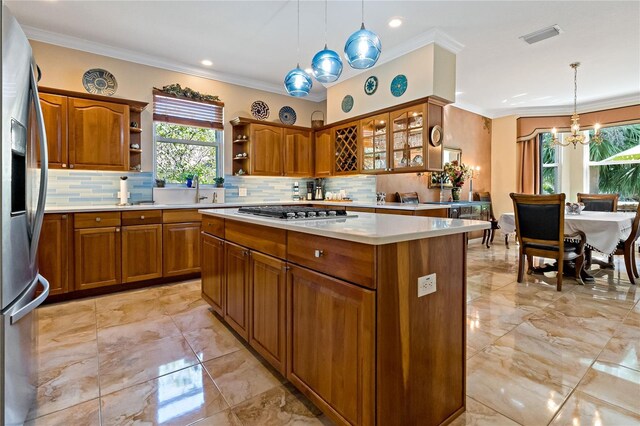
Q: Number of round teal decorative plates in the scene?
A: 3